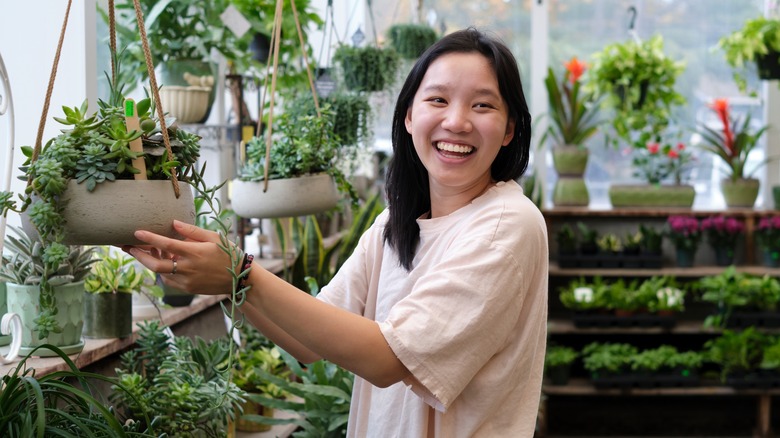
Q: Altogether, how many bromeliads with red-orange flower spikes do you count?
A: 2